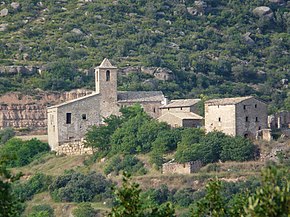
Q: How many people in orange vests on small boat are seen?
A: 0